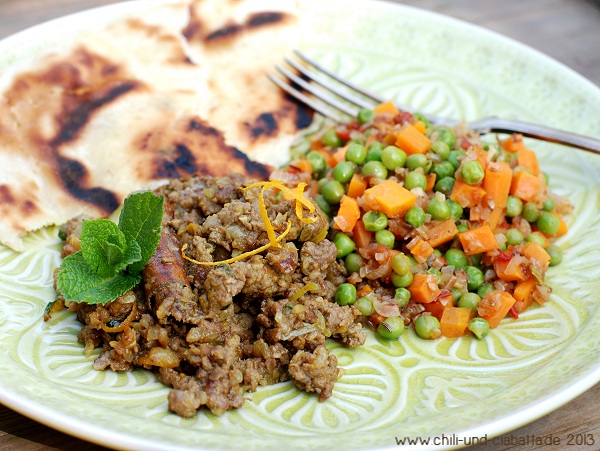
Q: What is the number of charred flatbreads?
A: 2